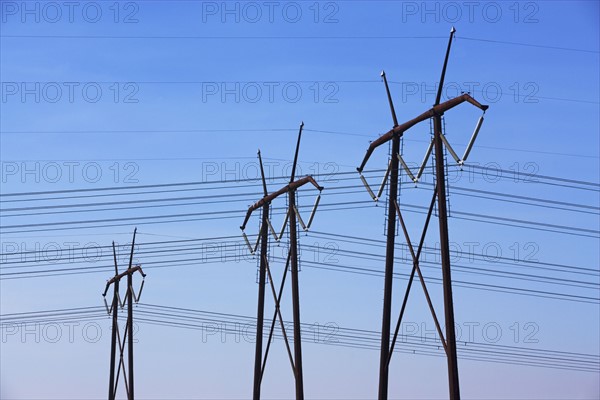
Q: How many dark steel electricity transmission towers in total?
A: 3